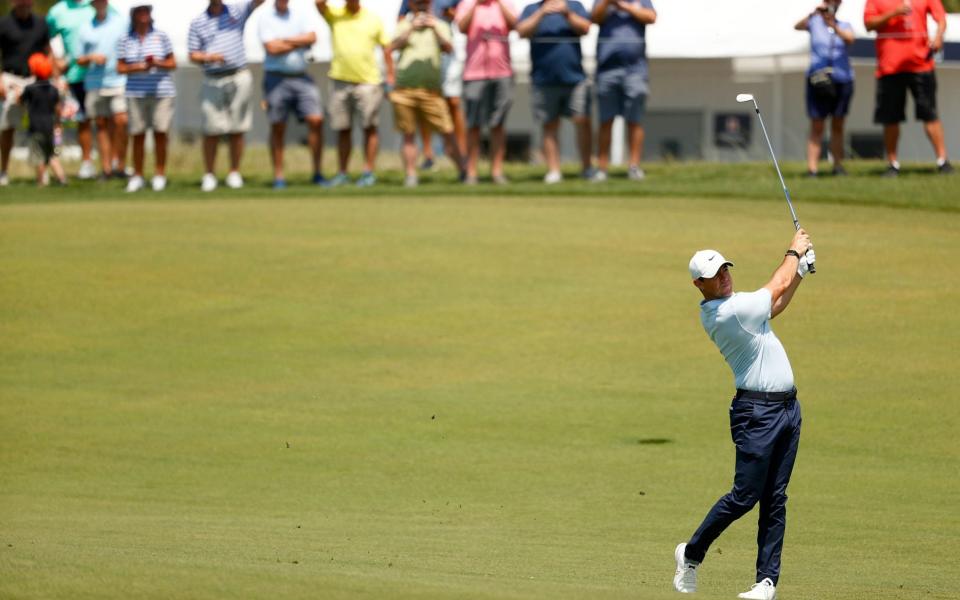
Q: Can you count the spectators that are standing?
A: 15